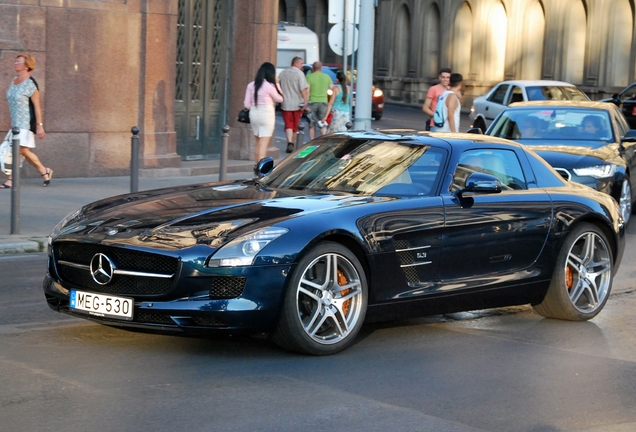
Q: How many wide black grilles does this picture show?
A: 1